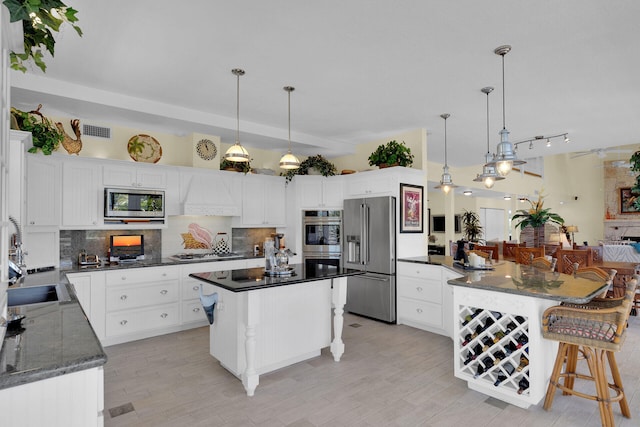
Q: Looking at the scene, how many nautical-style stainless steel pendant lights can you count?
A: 3